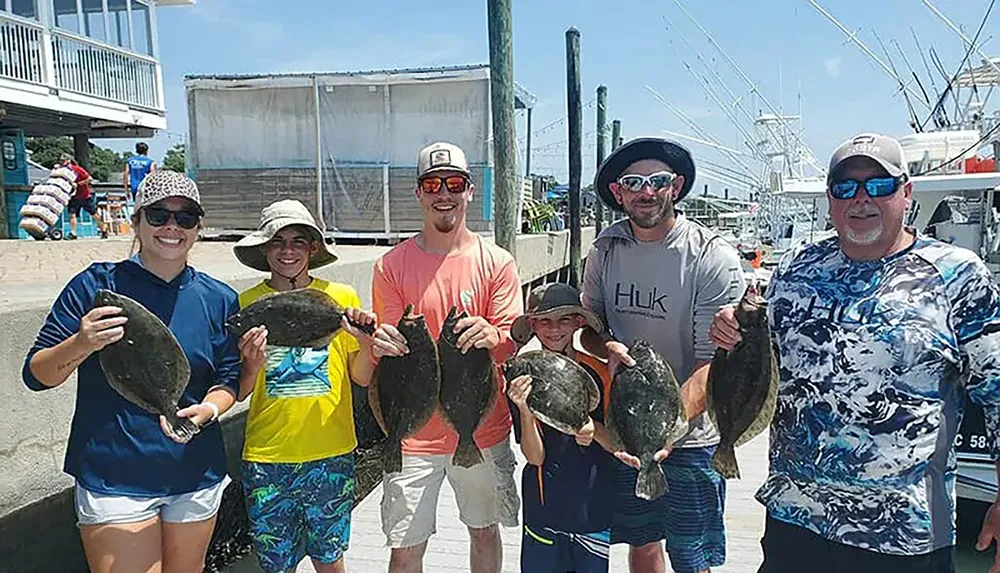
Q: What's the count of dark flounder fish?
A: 7